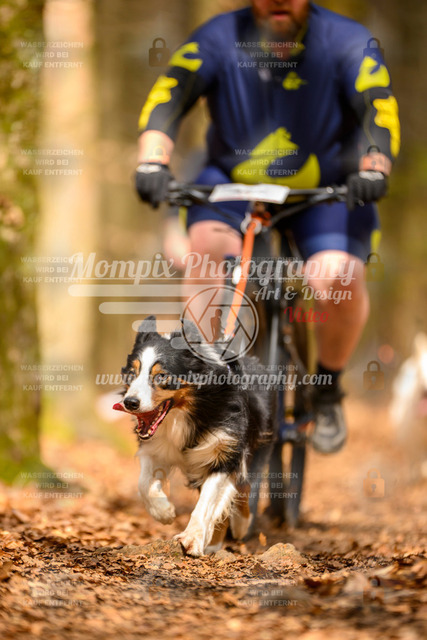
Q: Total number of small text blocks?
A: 12